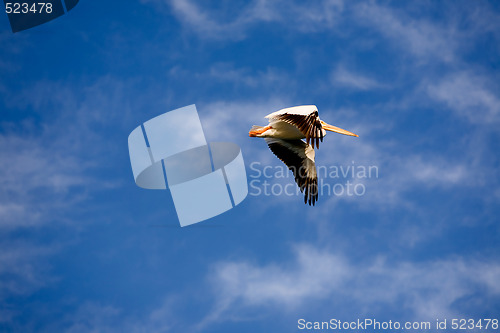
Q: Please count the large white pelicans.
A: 1